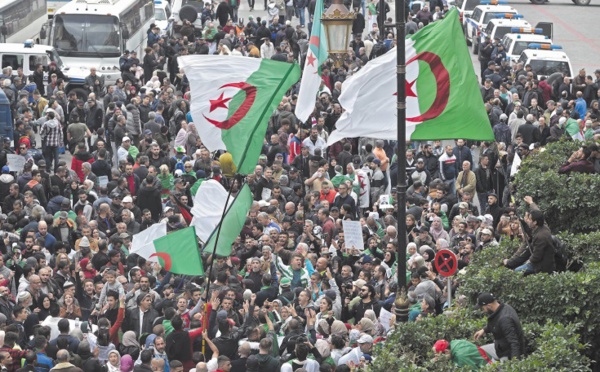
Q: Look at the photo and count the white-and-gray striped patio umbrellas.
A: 0